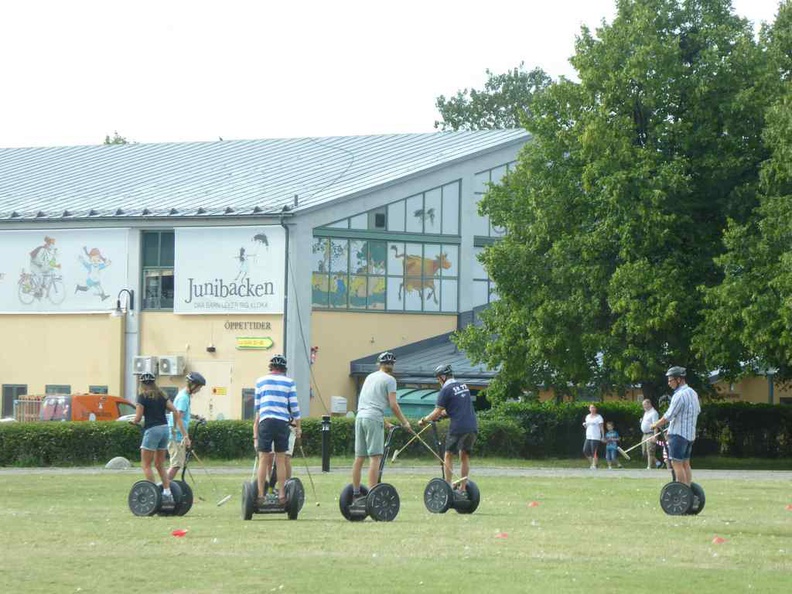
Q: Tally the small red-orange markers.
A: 5